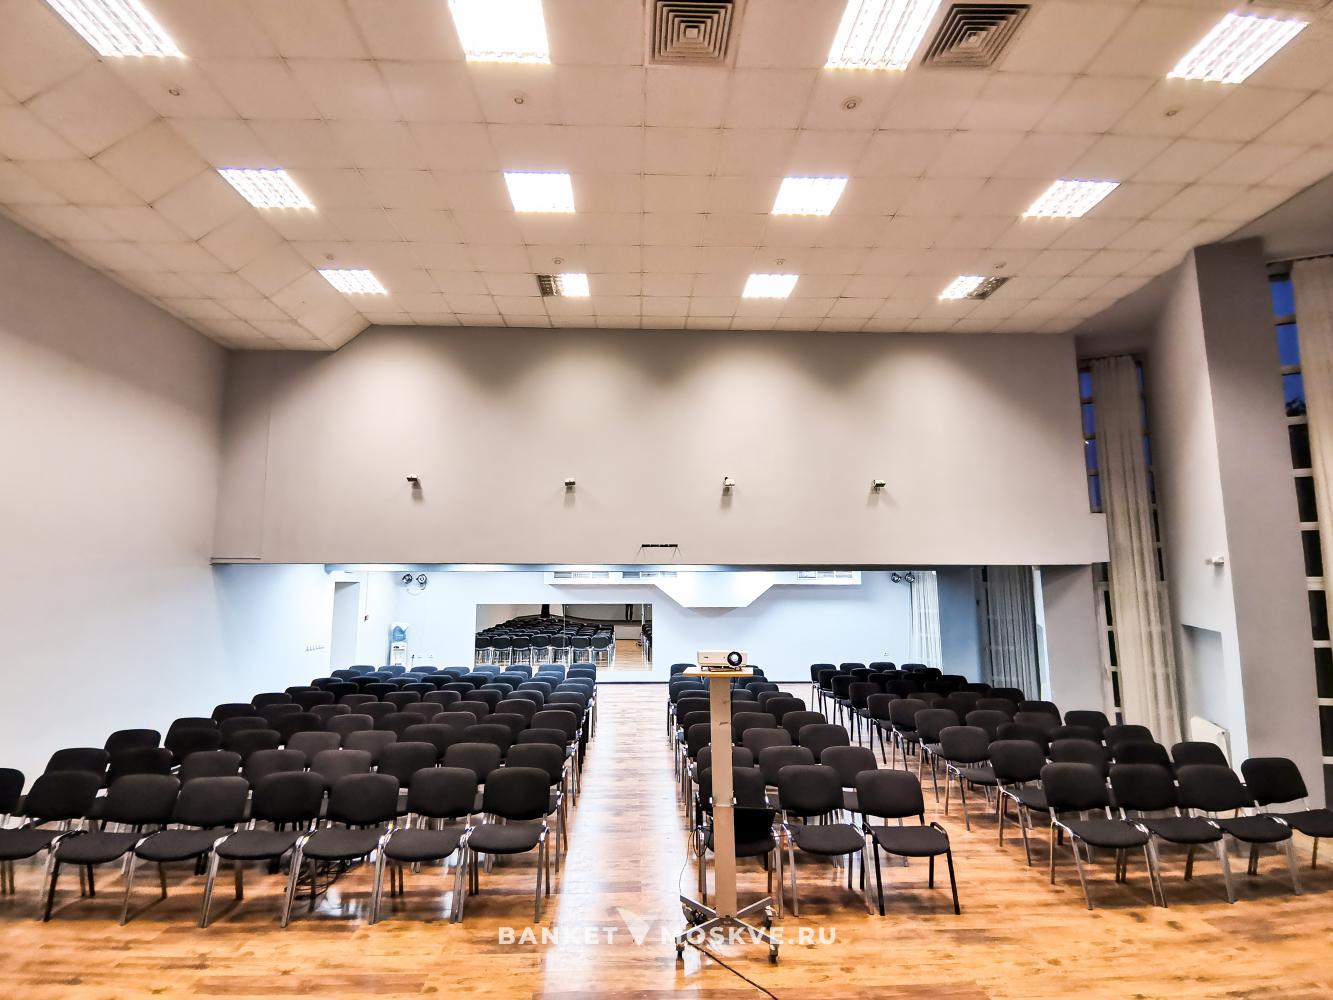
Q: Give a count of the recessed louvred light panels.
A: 12